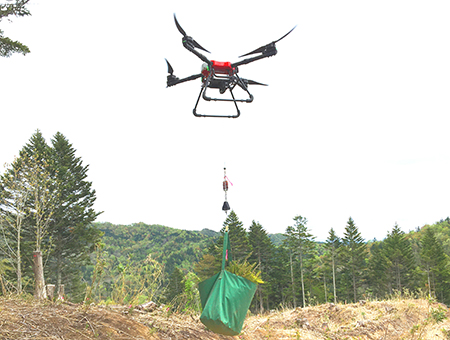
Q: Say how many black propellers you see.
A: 4